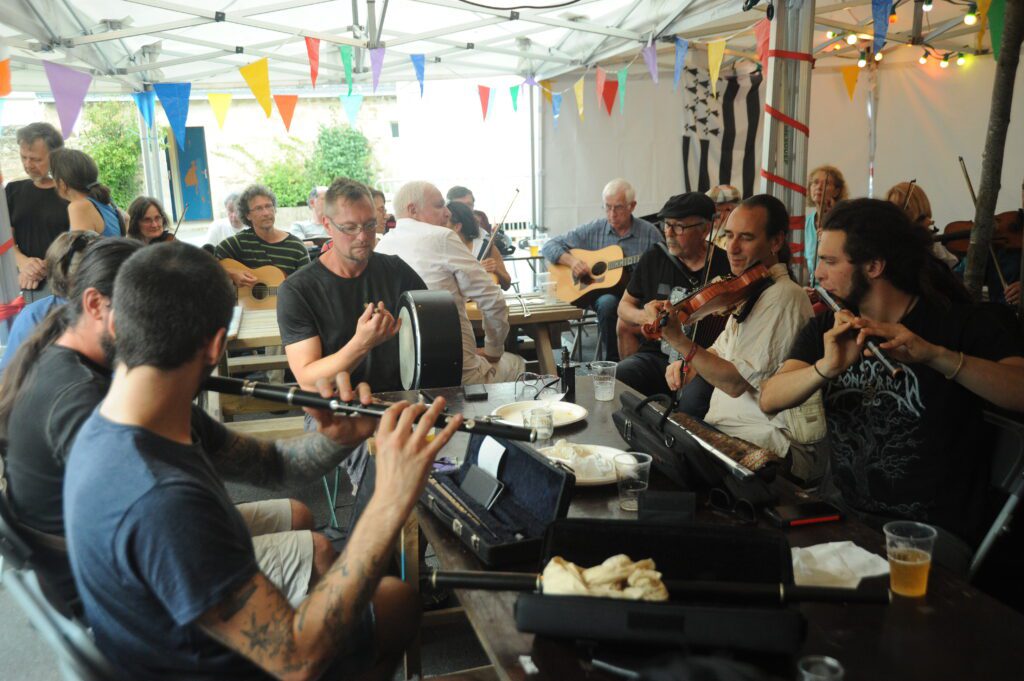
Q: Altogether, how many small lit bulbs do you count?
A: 11